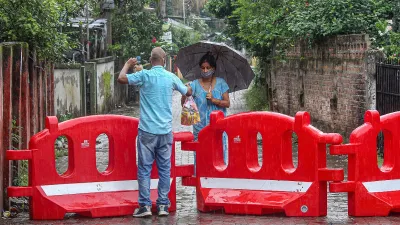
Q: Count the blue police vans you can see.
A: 0